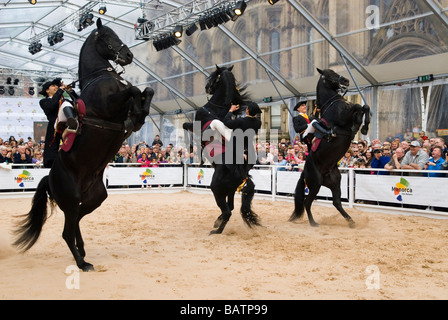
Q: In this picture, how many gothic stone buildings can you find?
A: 1